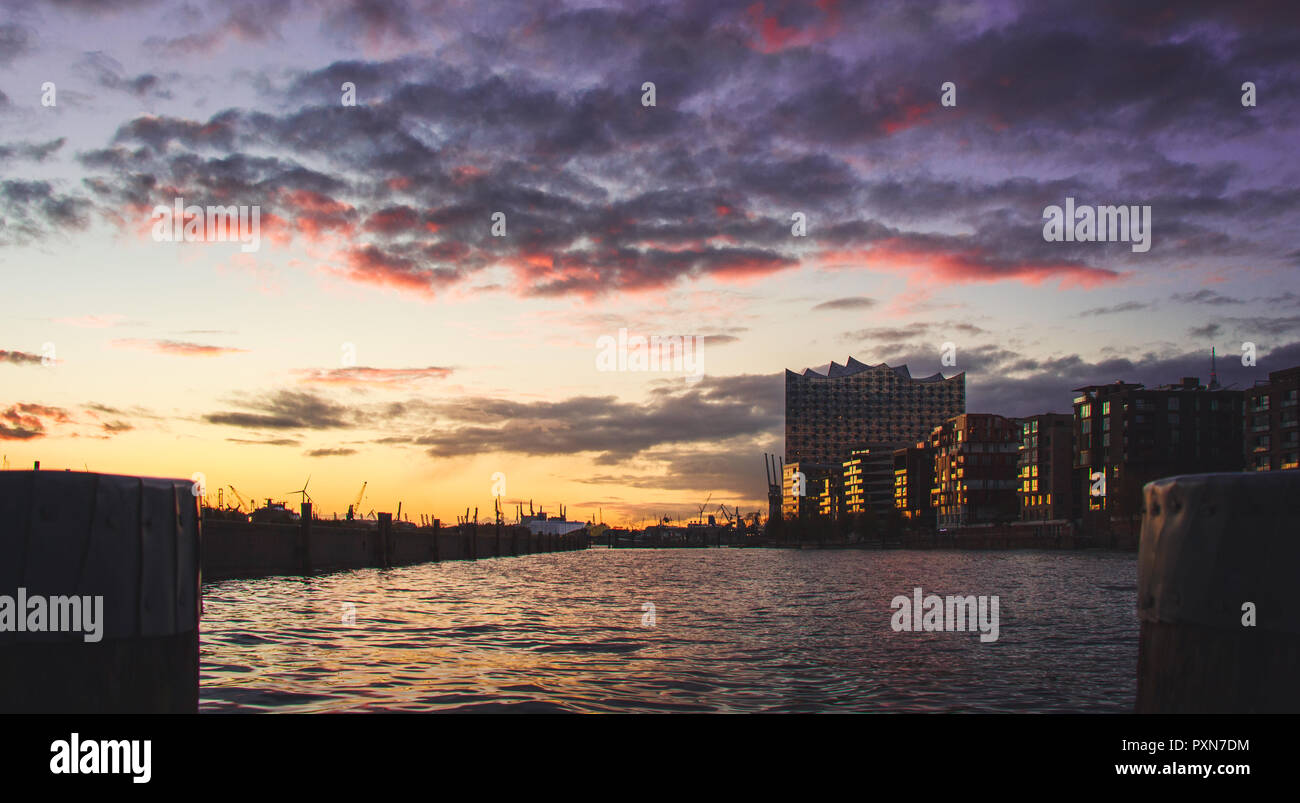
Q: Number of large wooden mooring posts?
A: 2